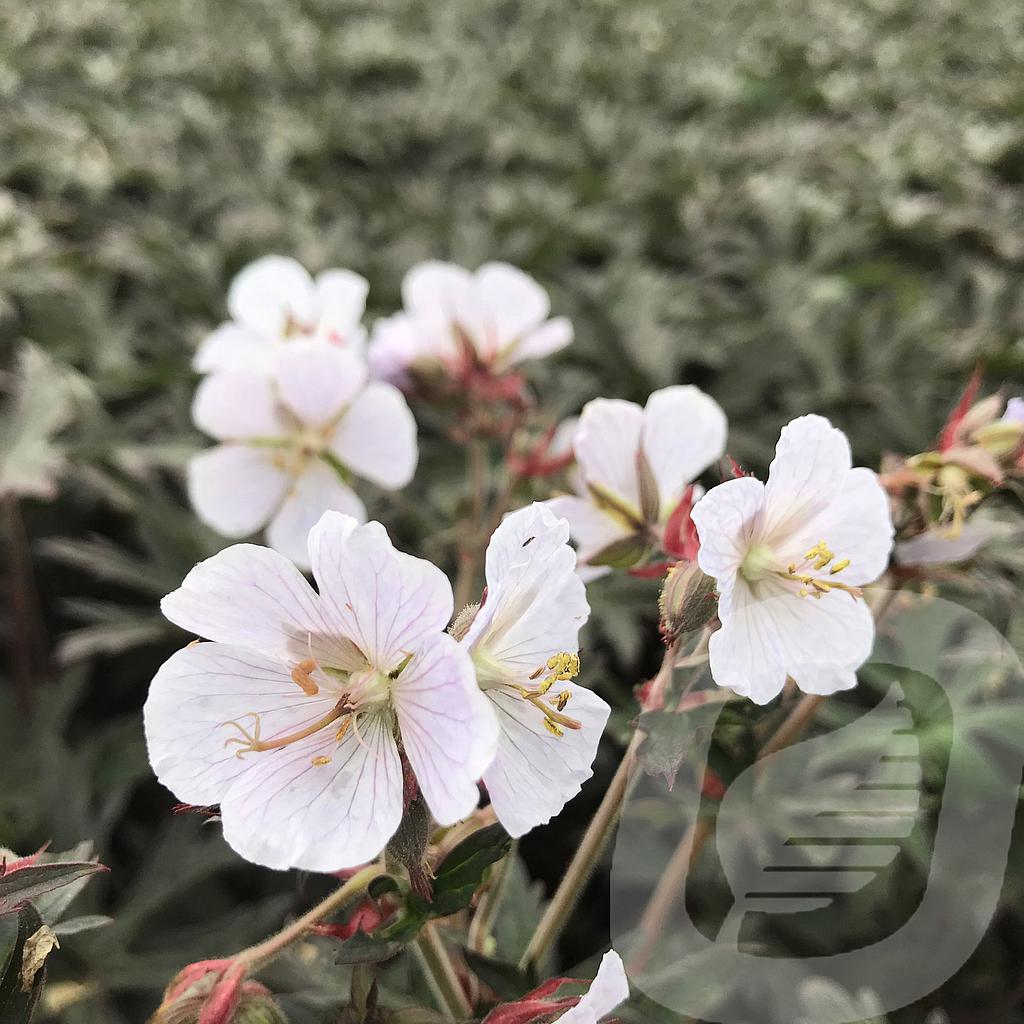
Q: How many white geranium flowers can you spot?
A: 7